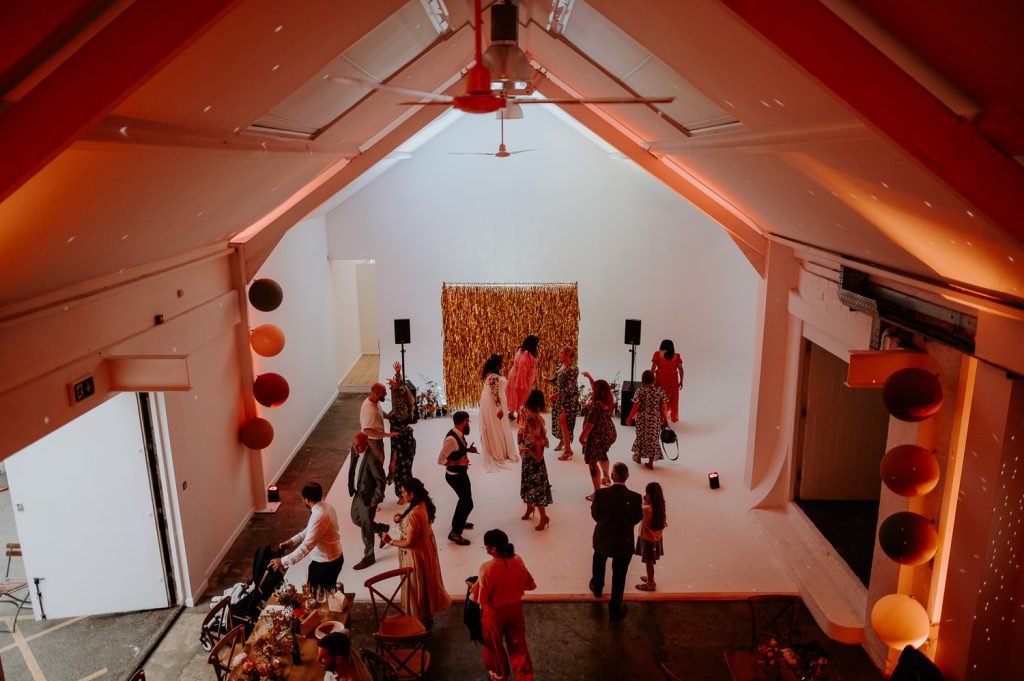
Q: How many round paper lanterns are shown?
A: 8